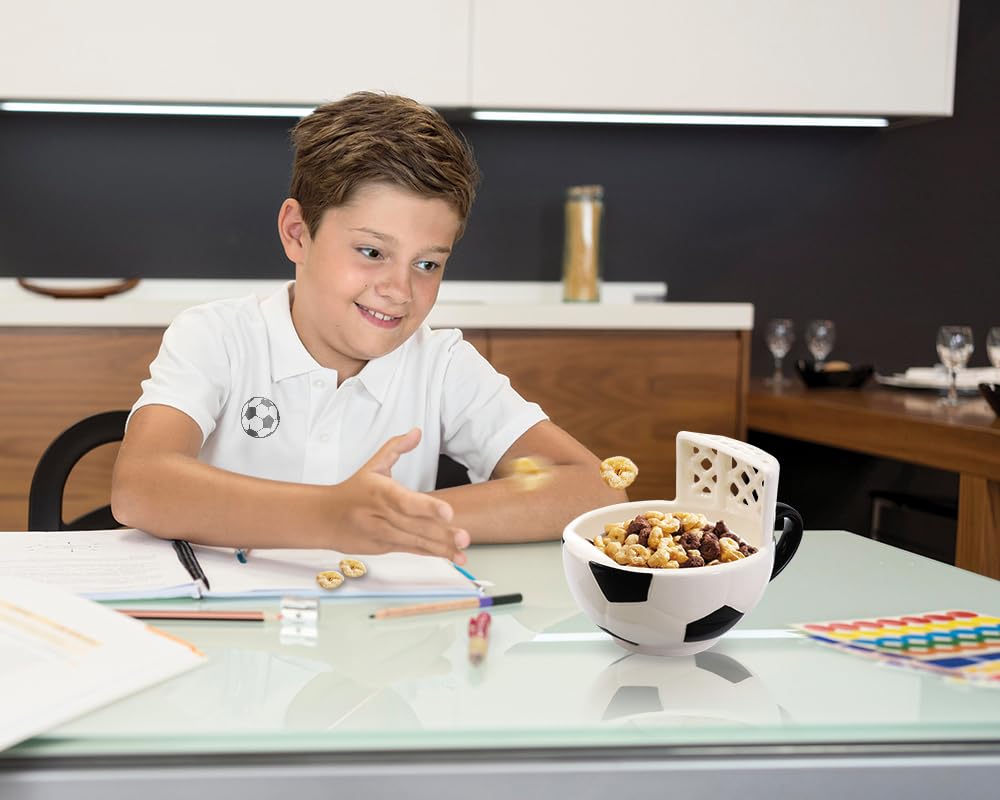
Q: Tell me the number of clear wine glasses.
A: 4